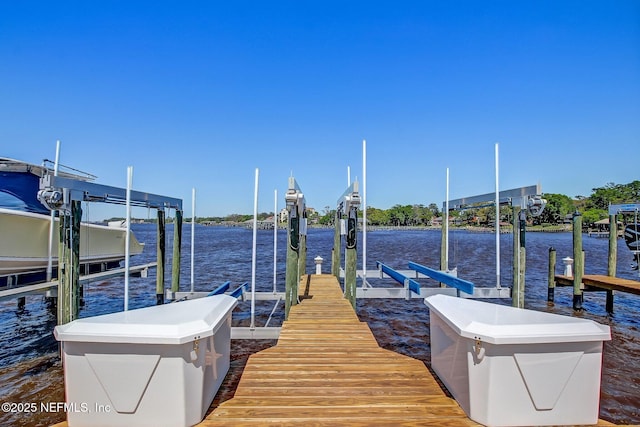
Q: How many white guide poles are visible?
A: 9